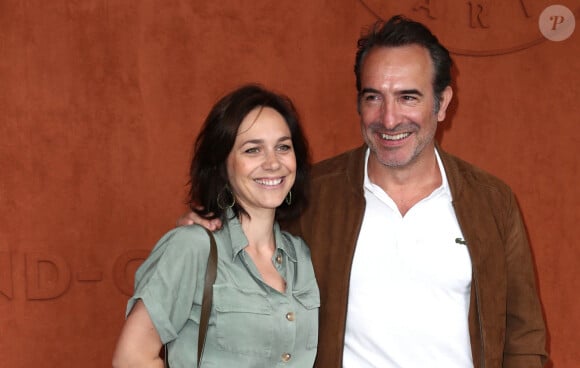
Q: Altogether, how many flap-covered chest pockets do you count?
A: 2